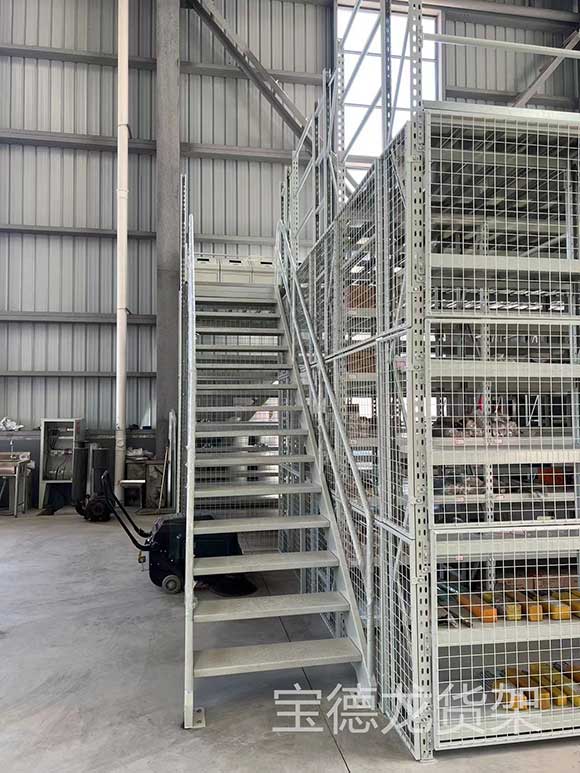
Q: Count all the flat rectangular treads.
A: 14